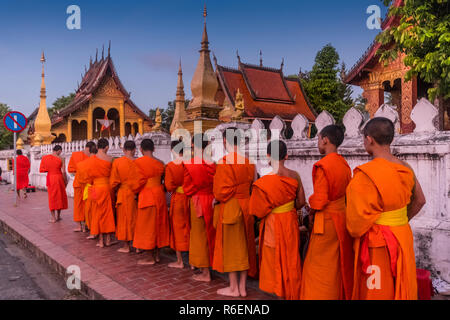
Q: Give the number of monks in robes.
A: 13